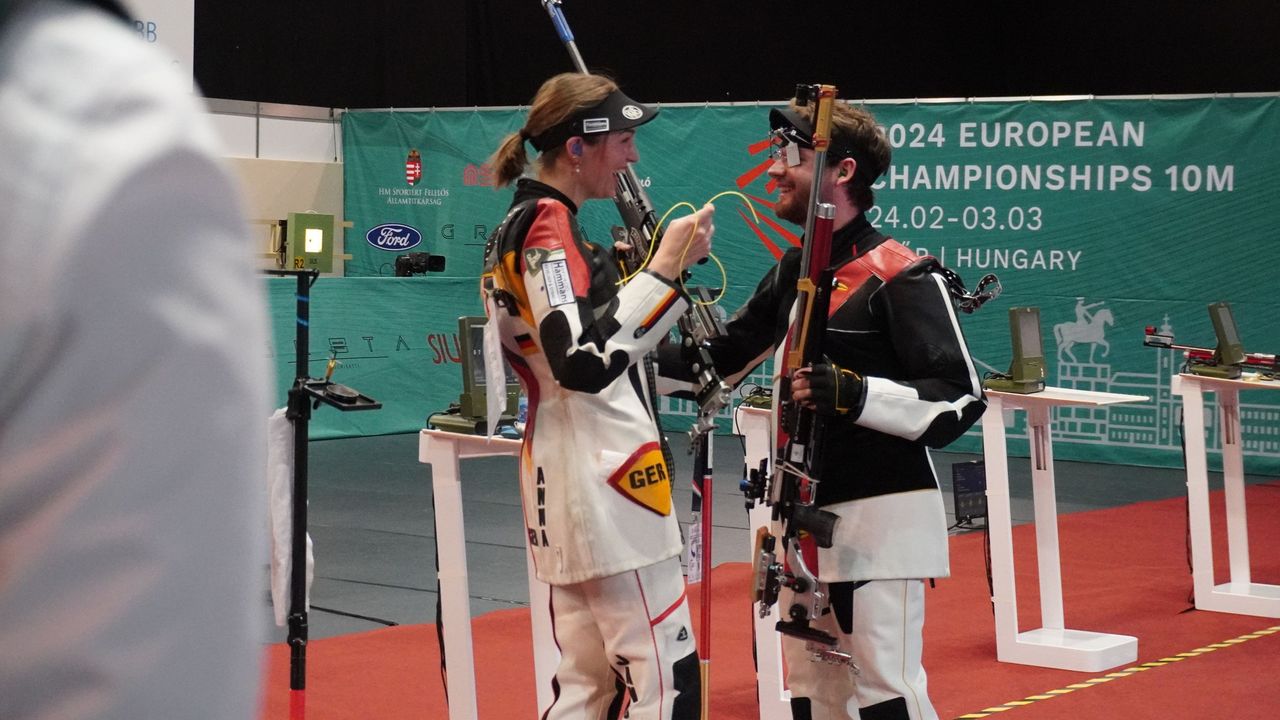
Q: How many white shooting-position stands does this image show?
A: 4